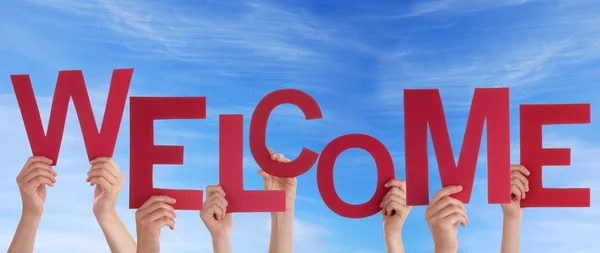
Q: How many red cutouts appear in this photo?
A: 7